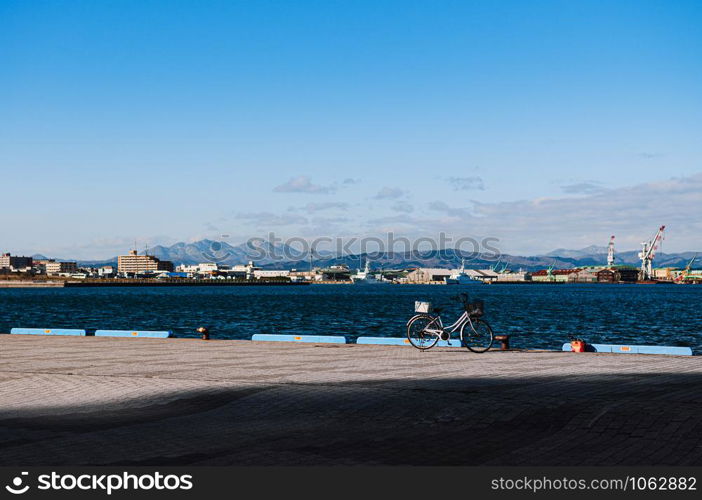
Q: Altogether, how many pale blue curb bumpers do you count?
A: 5